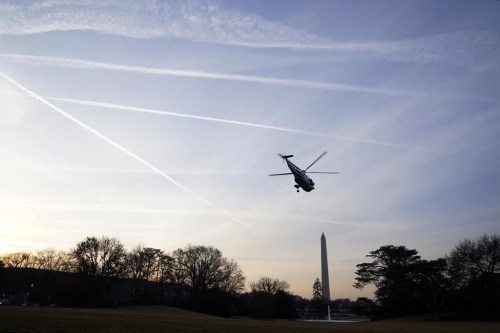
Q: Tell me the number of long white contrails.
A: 3